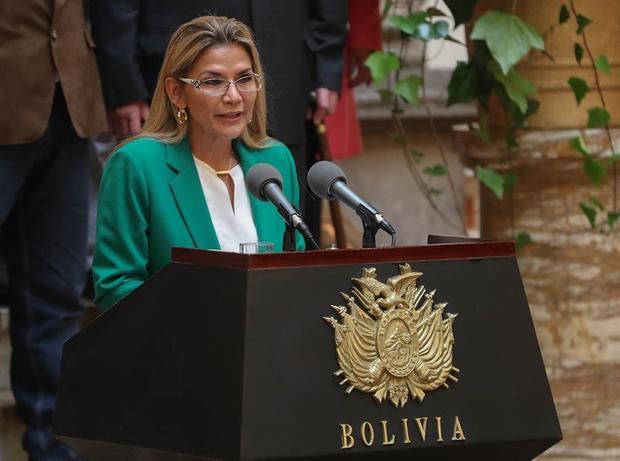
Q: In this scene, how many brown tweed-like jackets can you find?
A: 1